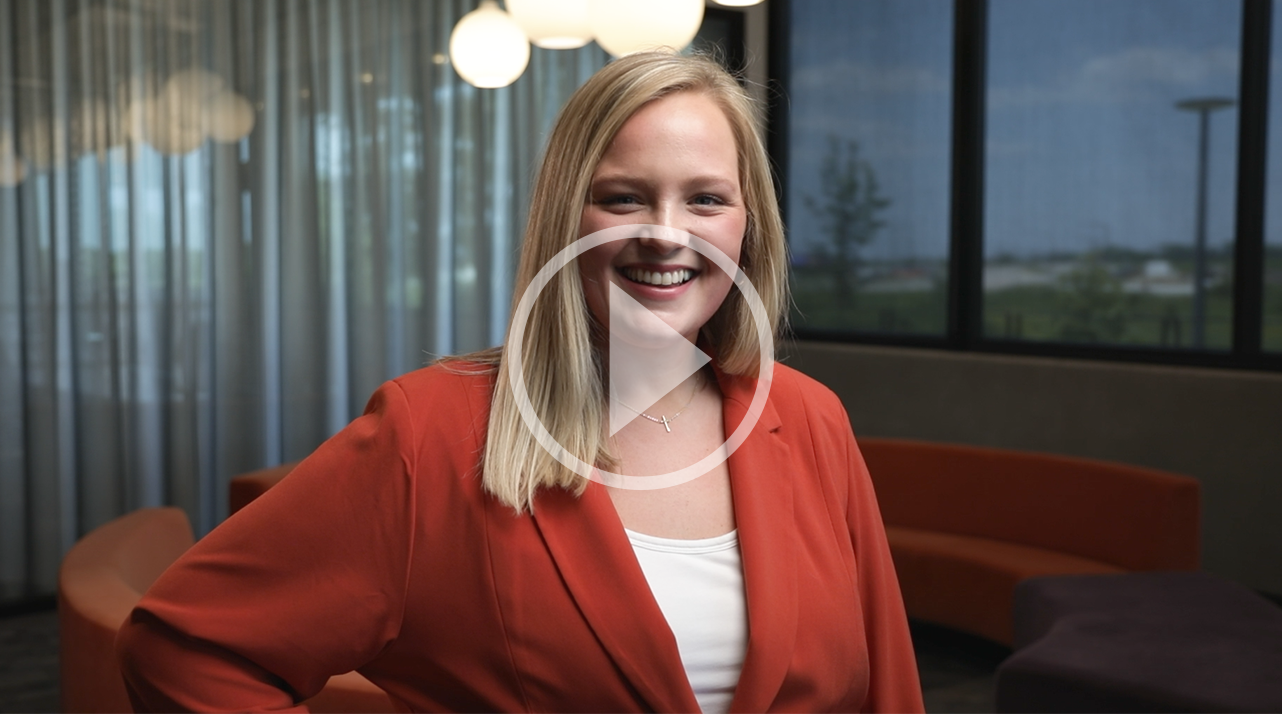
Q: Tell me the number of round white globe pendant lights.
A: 4